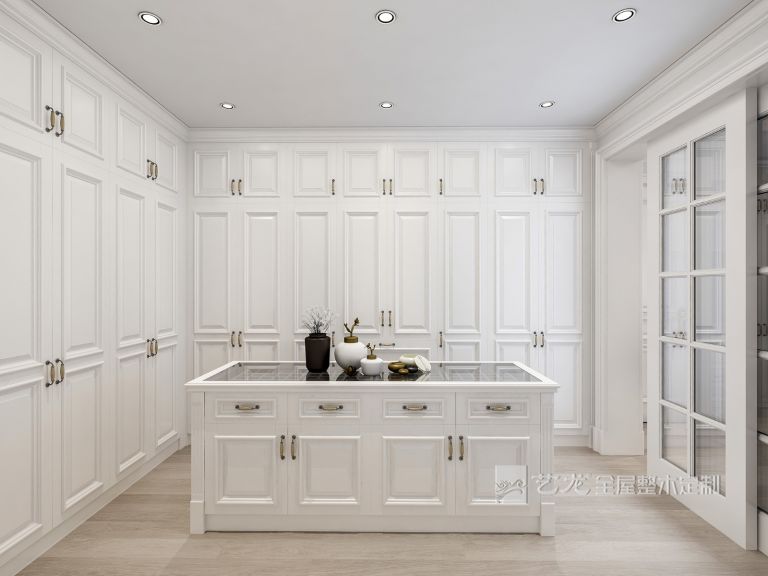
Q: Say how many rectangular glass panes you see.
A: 10